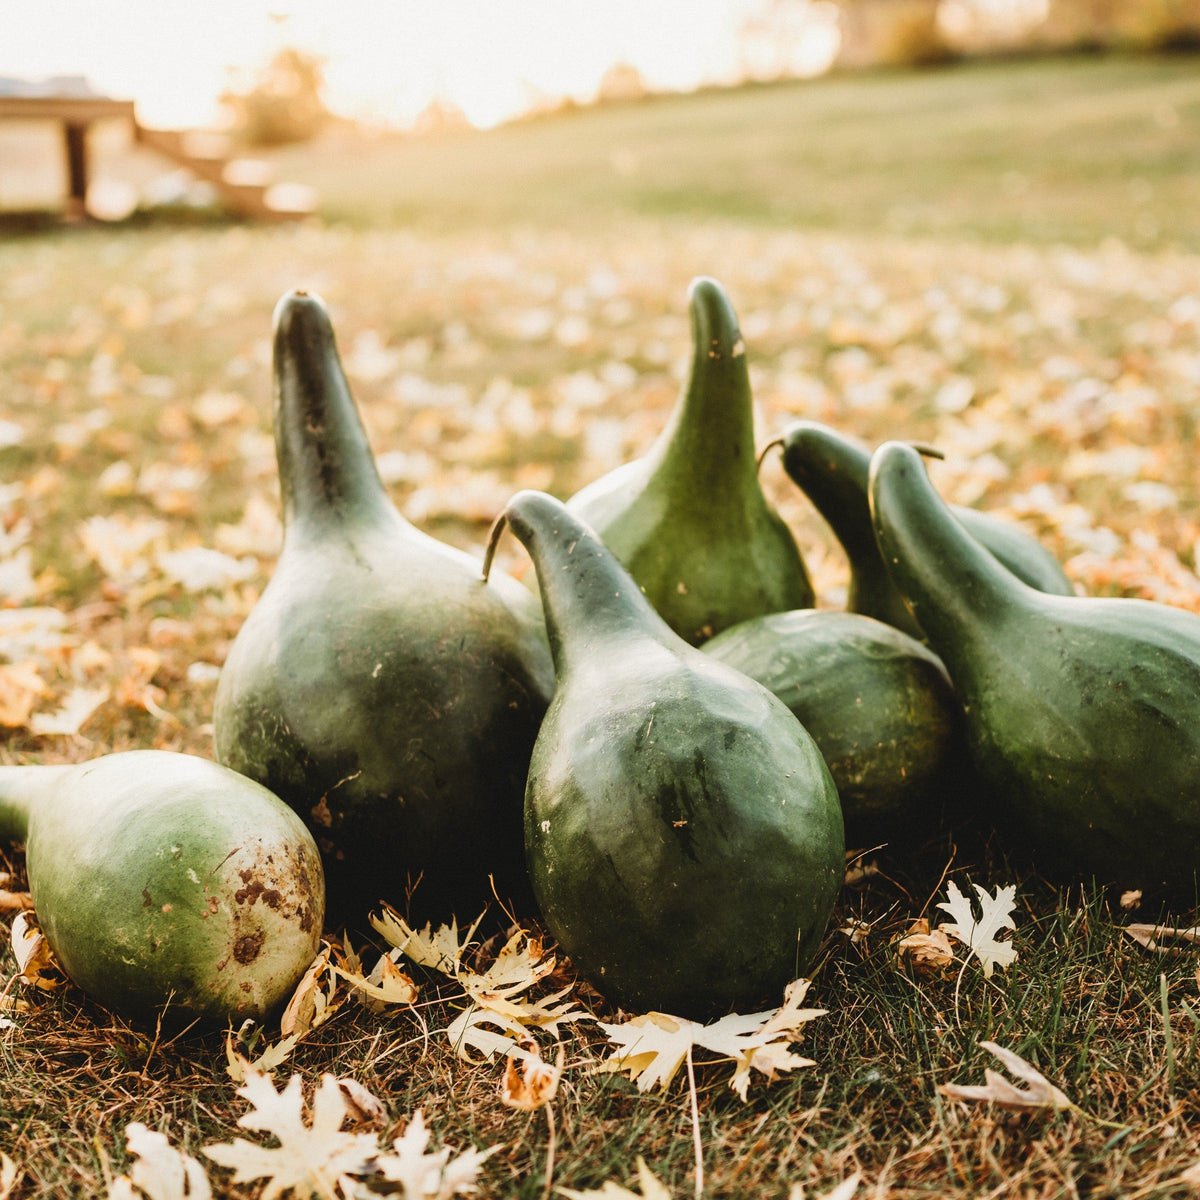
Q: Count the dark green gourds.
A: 6